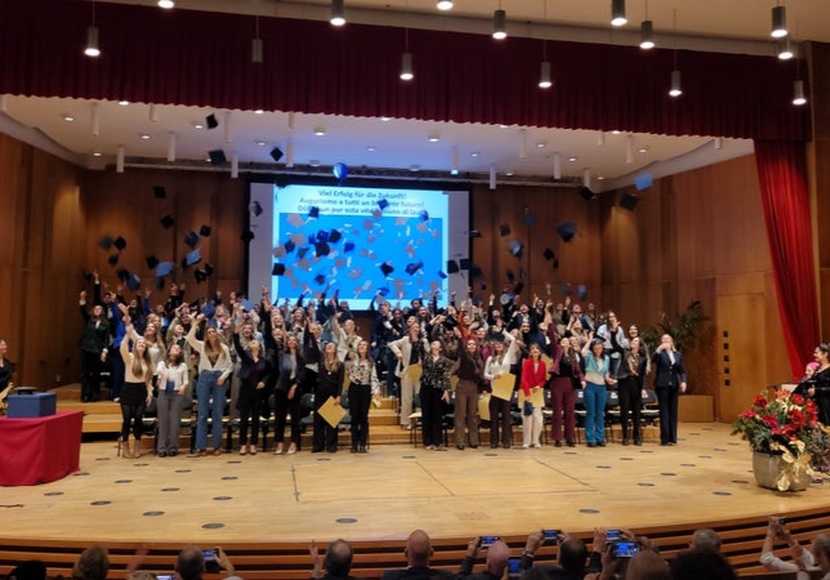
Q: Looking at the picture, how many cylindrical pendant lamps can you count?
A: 14